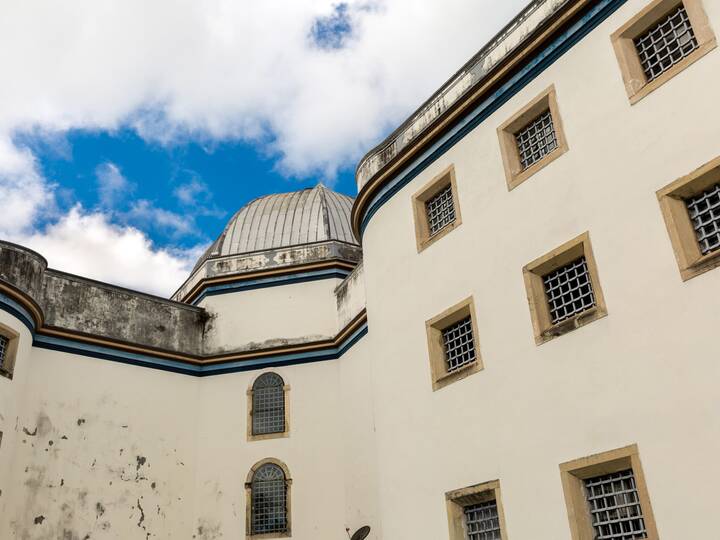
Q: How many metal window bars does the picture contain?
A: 11